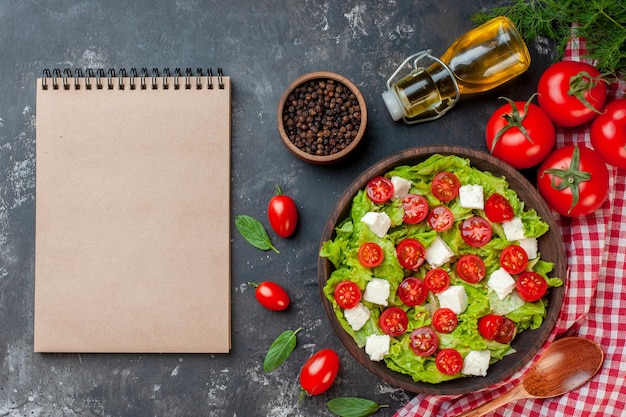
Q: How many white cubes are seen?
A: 12